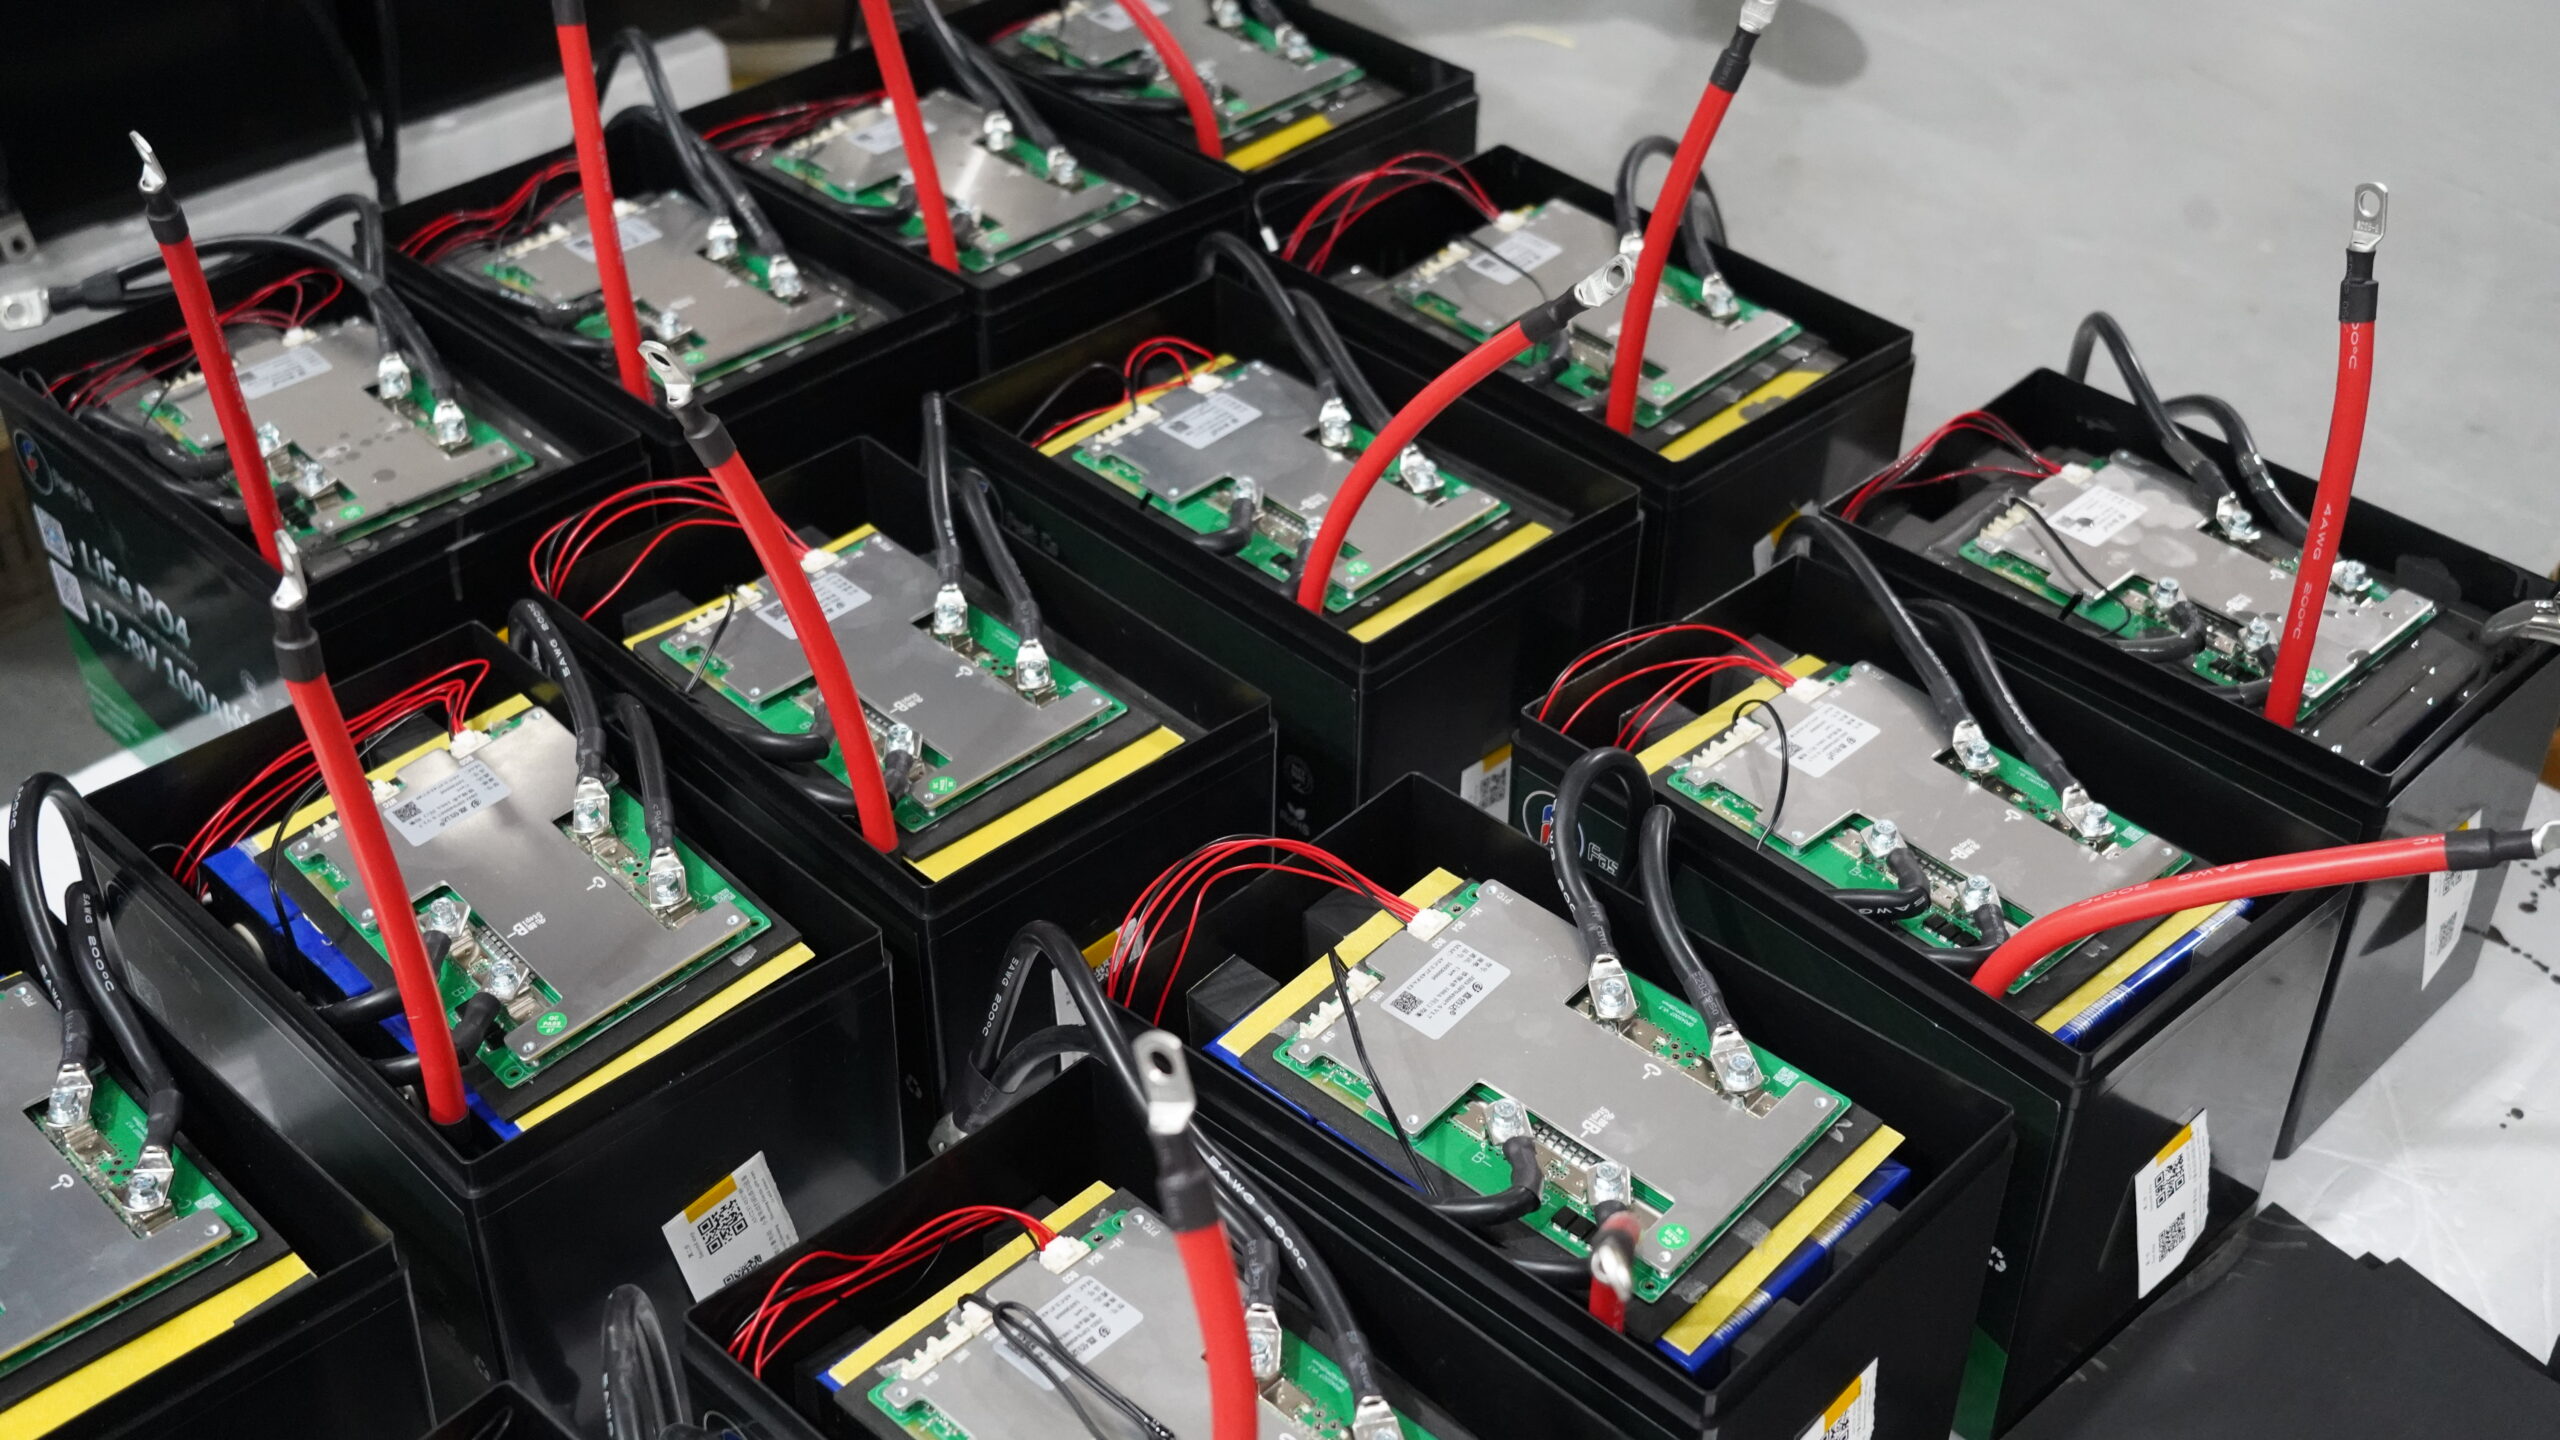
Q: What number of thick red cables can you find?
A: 12